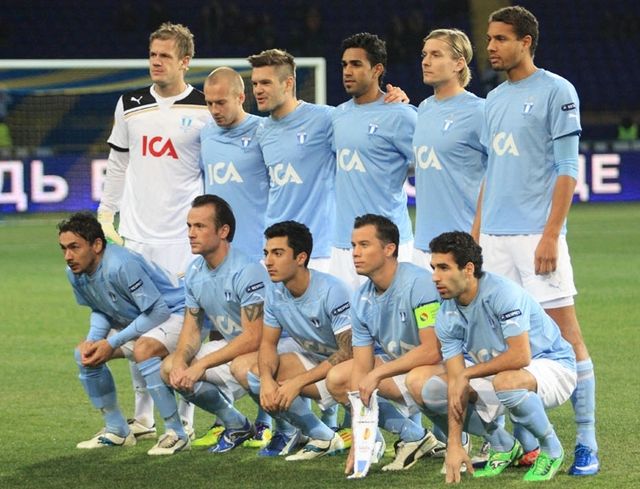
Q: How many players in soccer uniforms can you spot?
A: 11